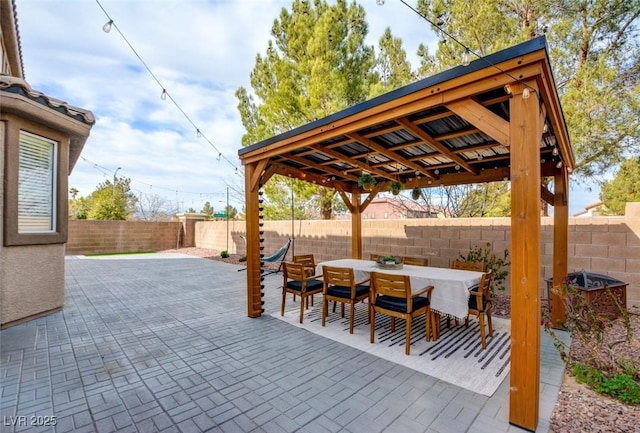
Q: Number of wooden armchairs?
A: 8